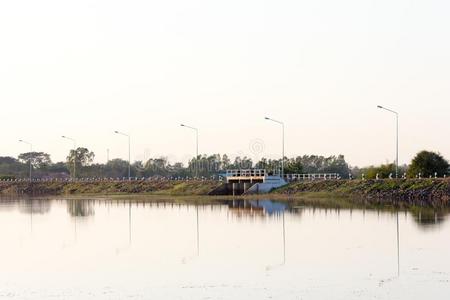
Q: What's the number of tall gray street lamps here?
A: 6